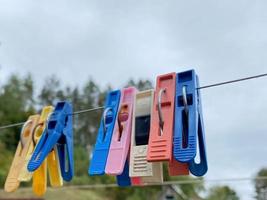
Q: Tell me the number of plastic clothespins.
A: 8